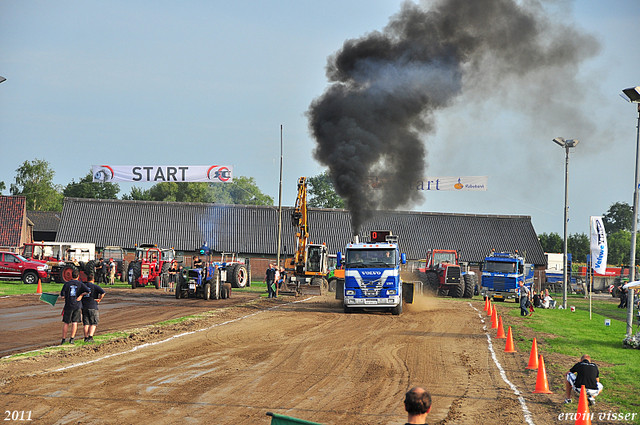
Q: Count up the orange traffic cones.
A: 10